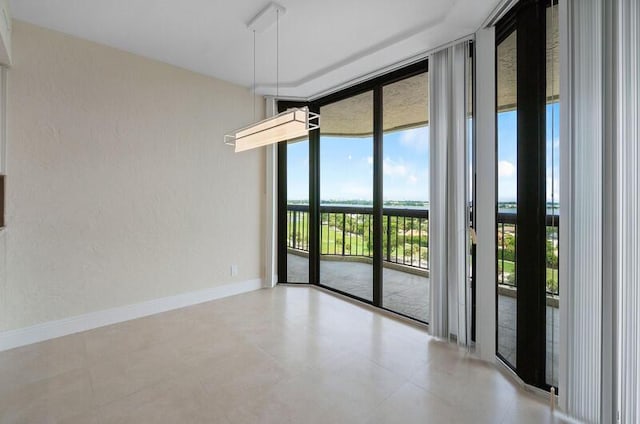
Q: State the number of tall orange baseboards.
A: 0